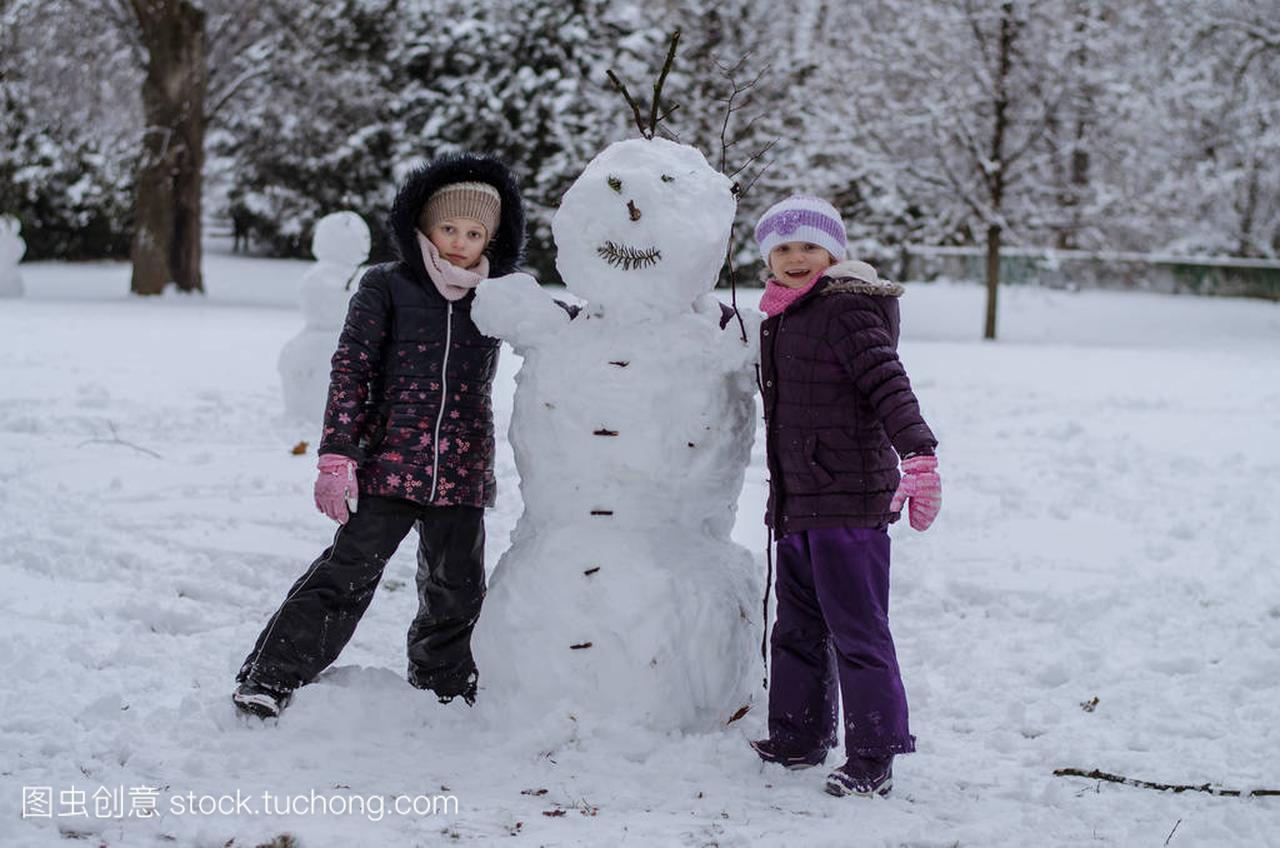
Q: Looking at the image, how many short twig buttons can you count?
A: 5